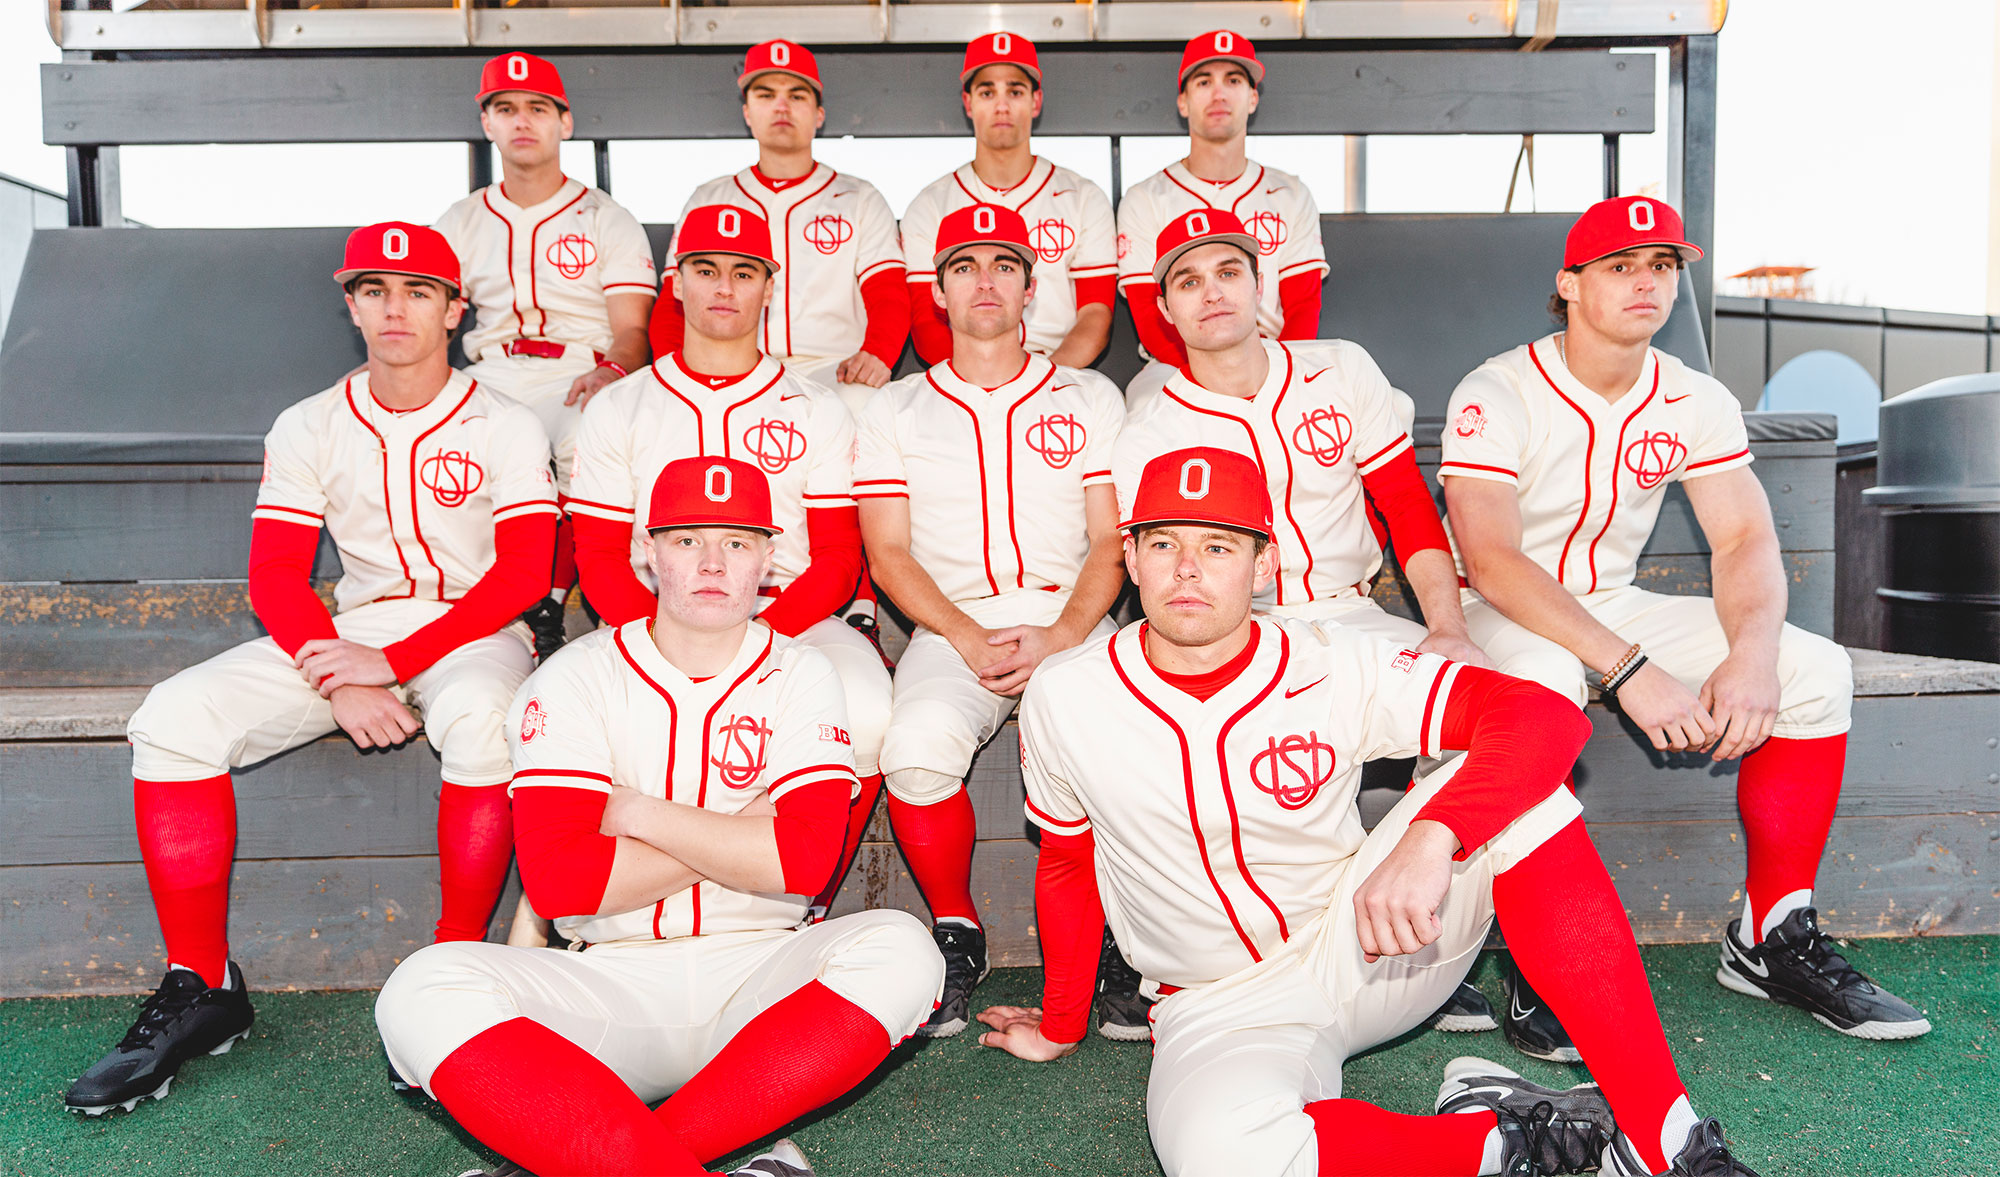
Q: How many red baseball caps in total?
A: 11